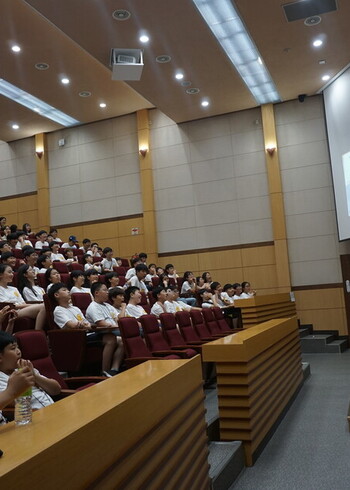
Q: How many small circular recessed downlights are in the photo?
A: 9